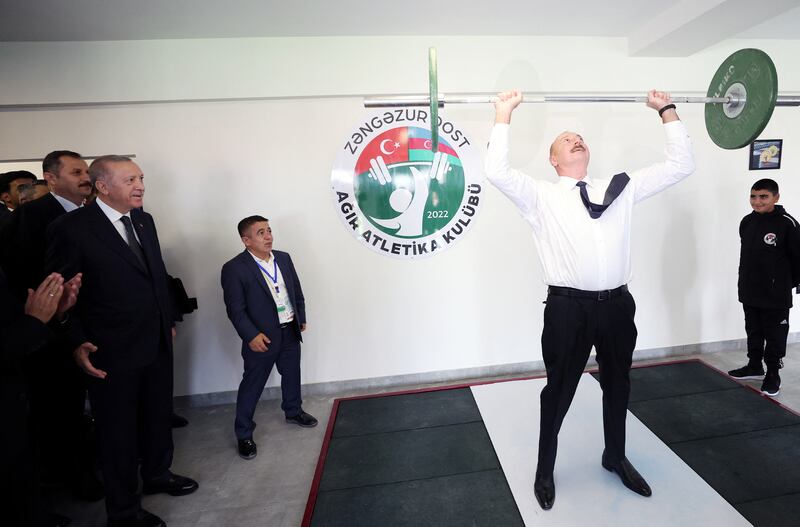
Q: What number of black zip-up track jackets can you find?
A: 1